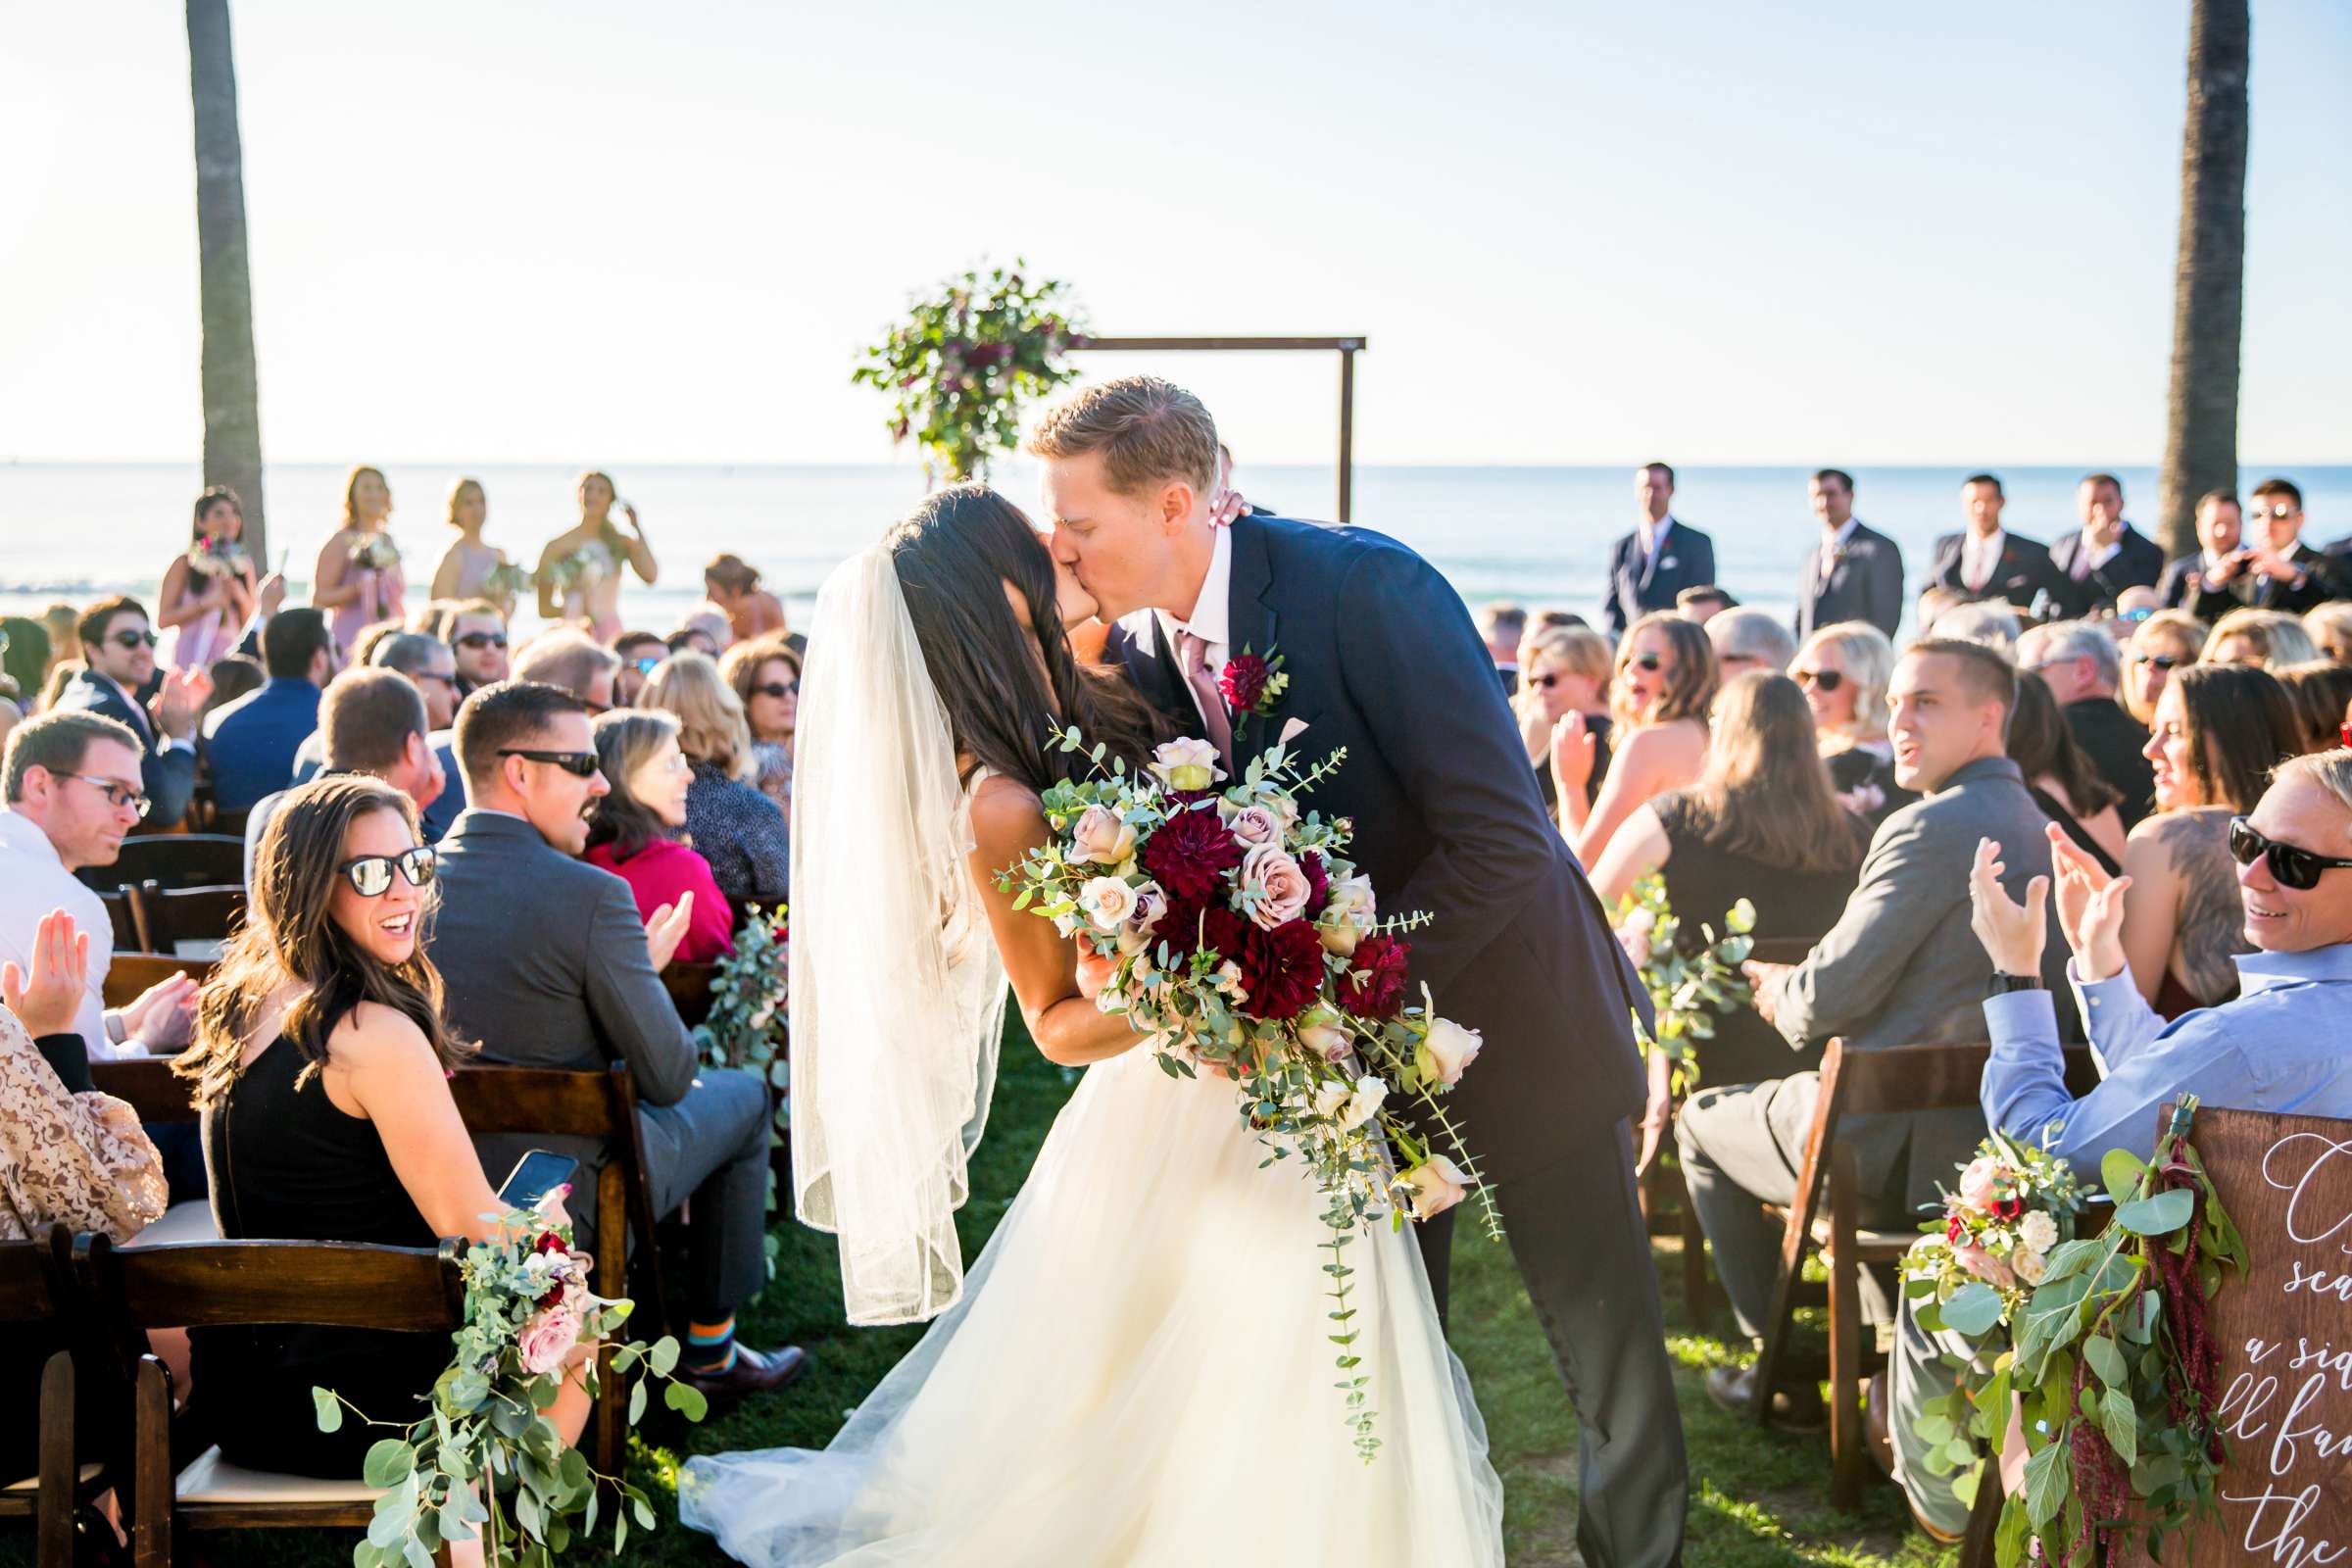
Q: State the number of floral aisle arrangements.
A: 4